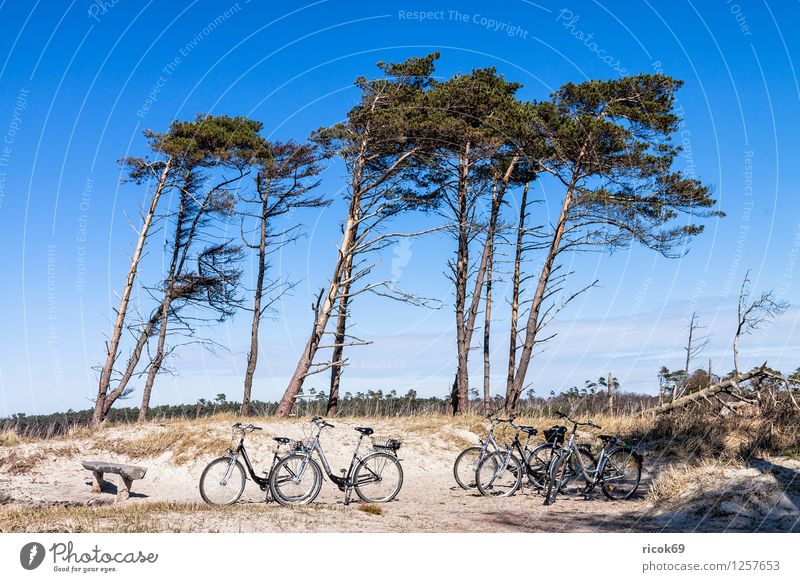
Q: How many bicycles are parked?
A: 5